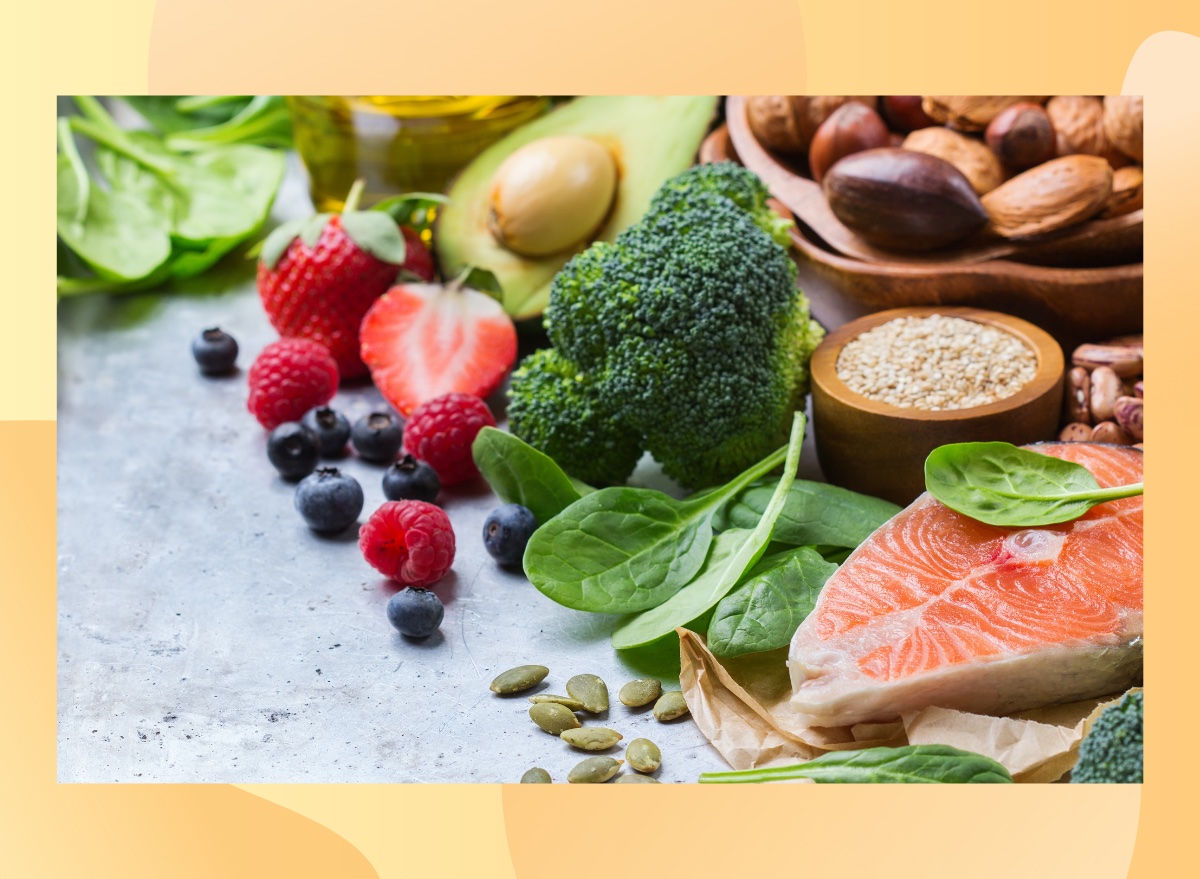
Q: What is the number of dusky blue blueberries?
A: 8